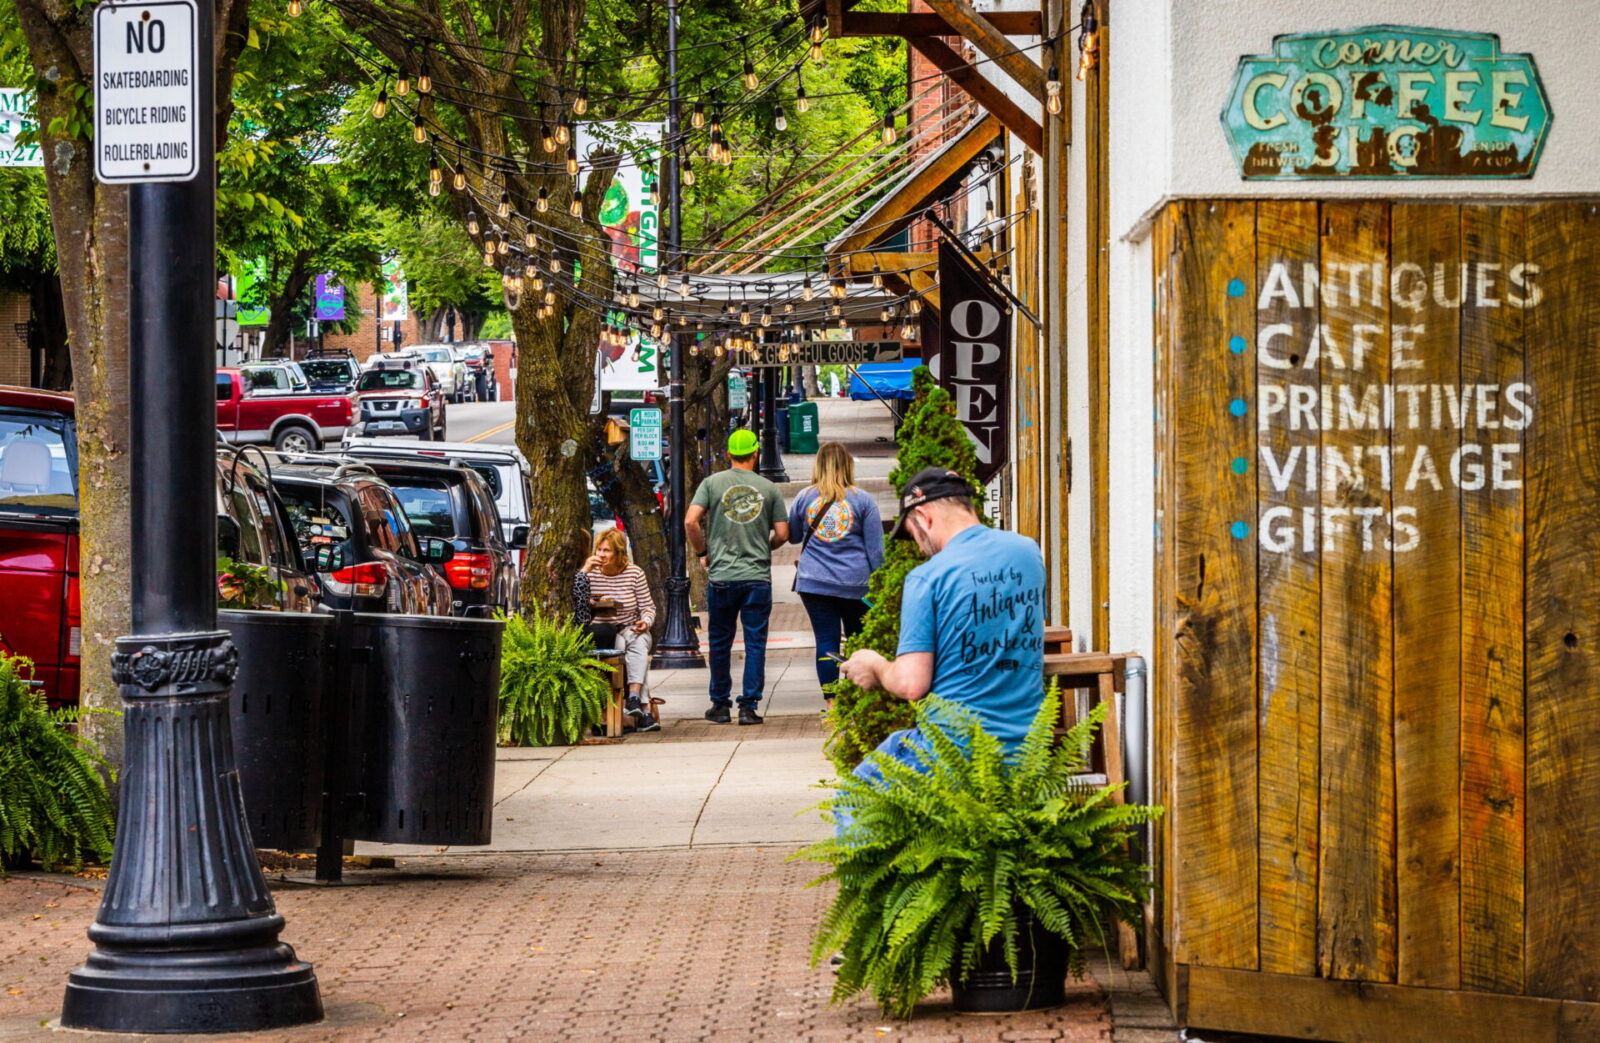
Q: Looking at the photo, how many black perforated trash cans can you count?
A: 2